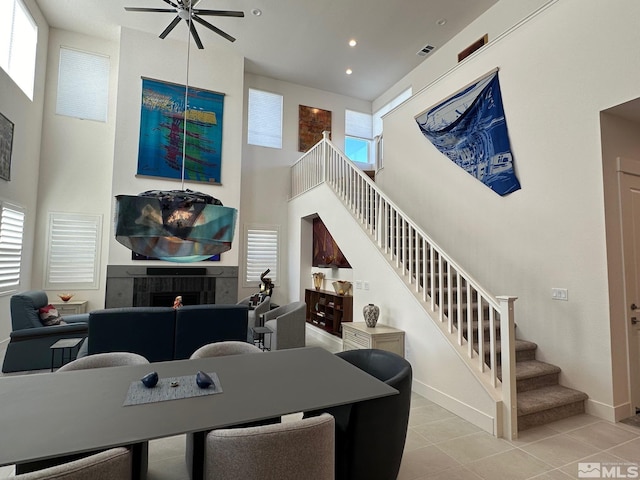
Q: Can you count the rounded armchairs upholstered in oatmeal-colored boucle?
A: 4